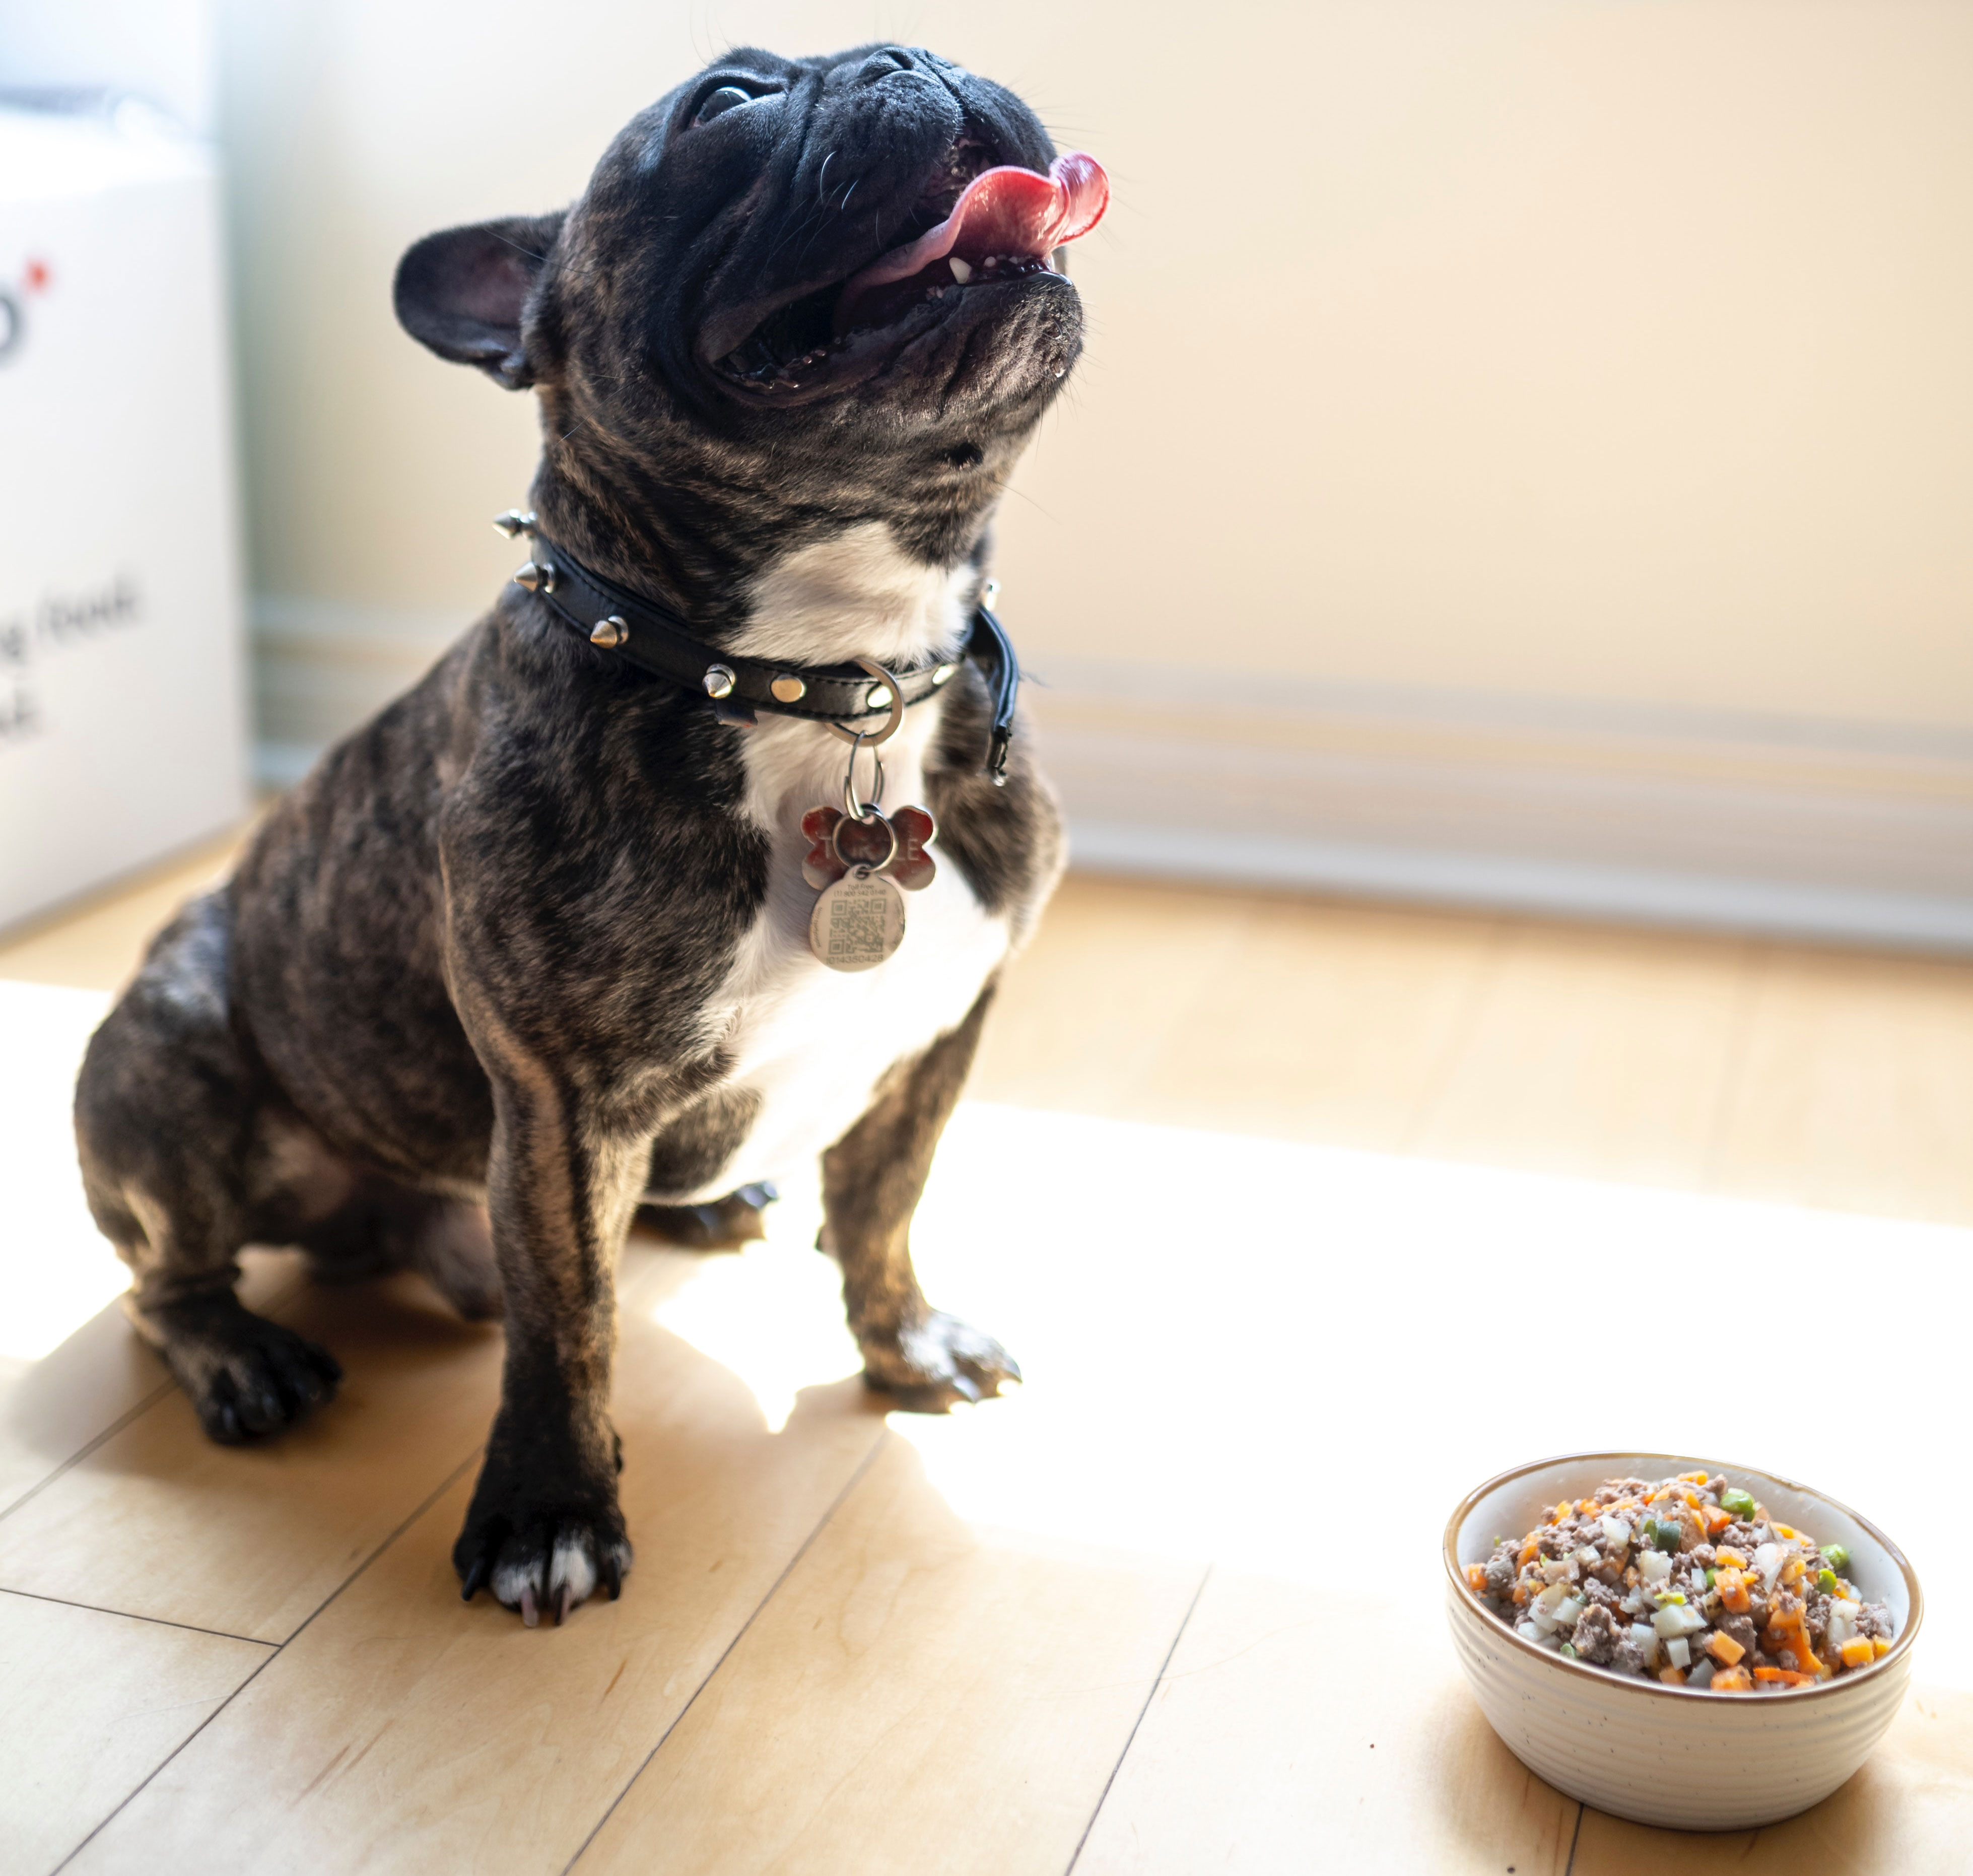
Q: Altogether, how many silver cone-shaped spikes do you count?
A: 4